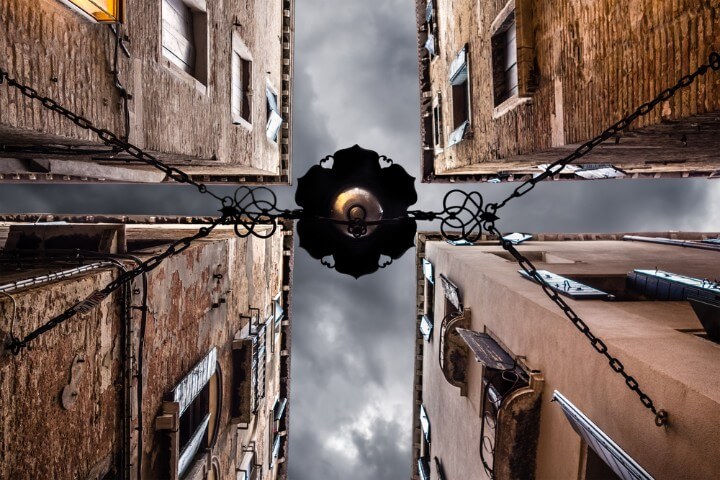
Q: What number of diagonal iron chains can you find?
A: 4